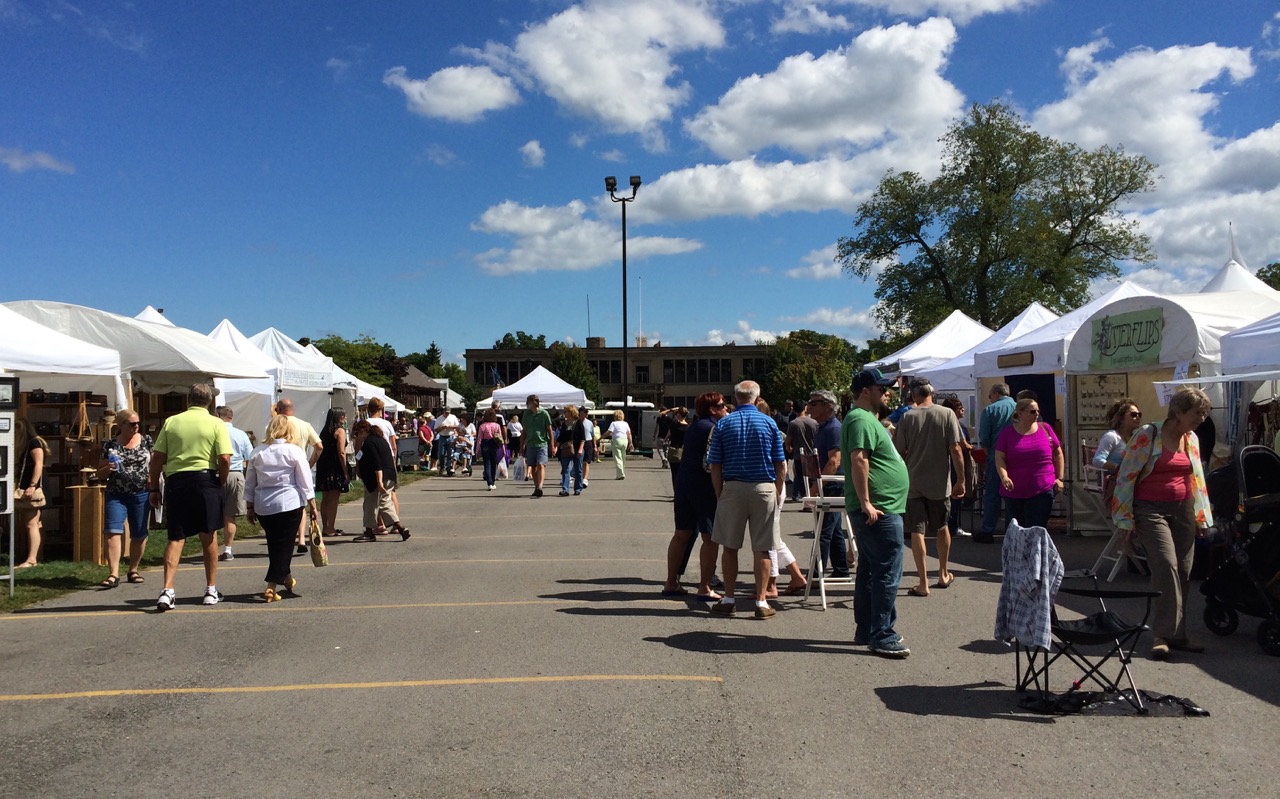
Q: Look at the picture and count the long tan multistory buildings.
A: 1